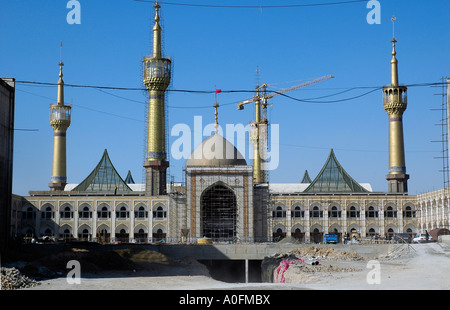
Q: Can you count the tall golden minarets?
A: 4